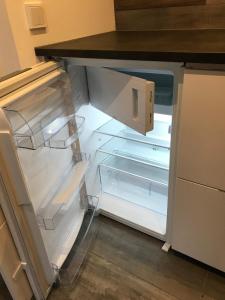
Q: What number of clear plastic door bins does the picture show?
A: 4